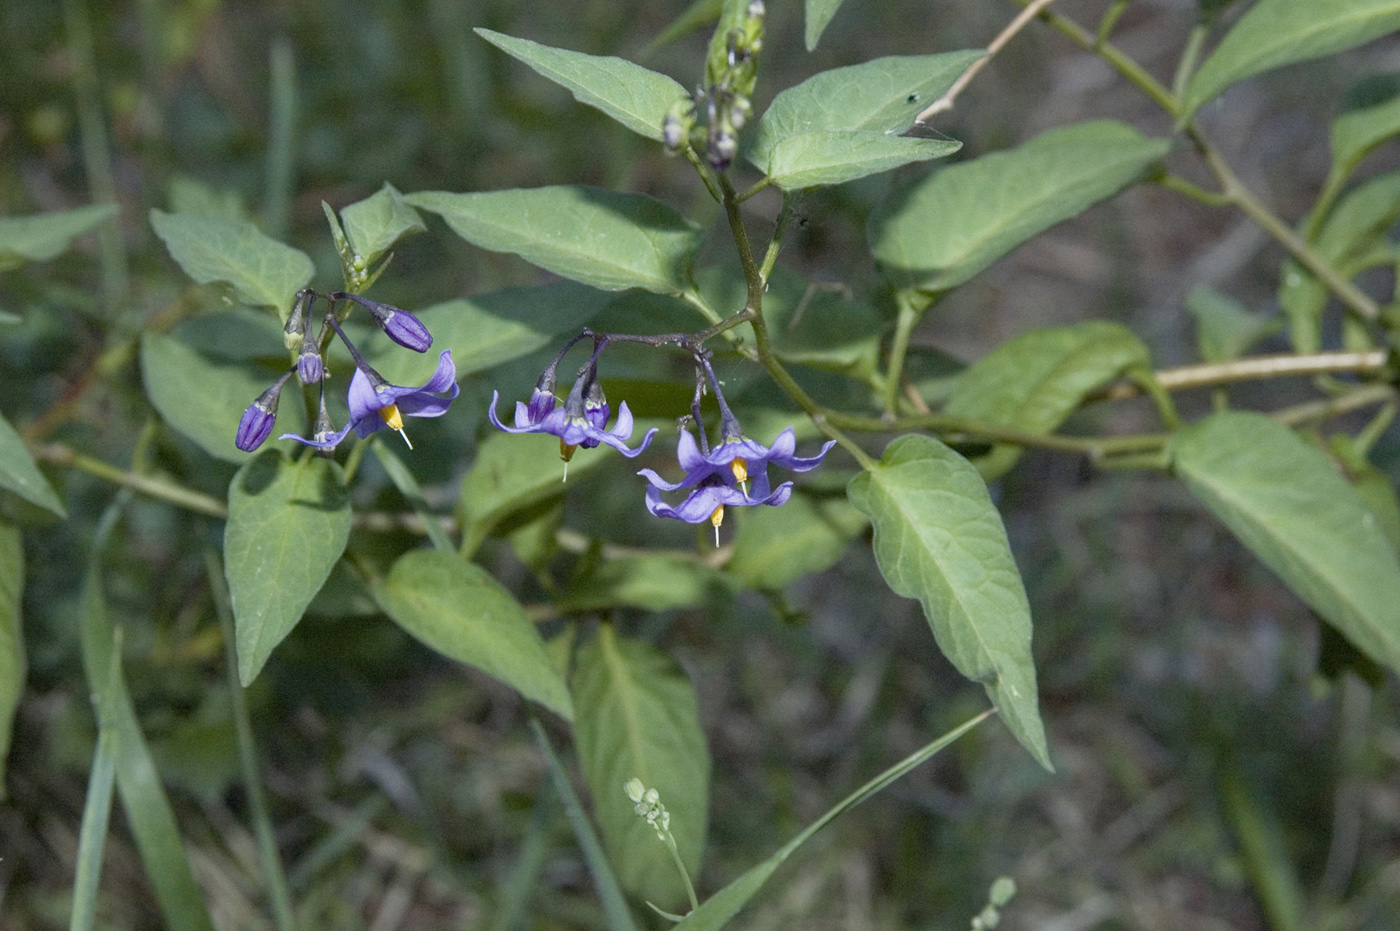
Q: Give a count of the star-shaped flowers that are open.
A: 4